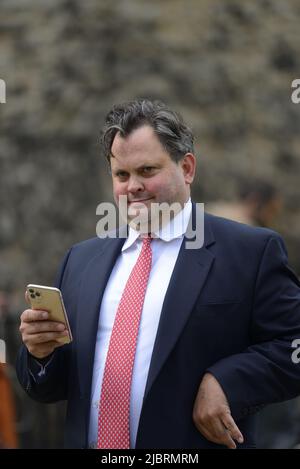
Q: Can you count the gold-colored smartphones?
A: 1